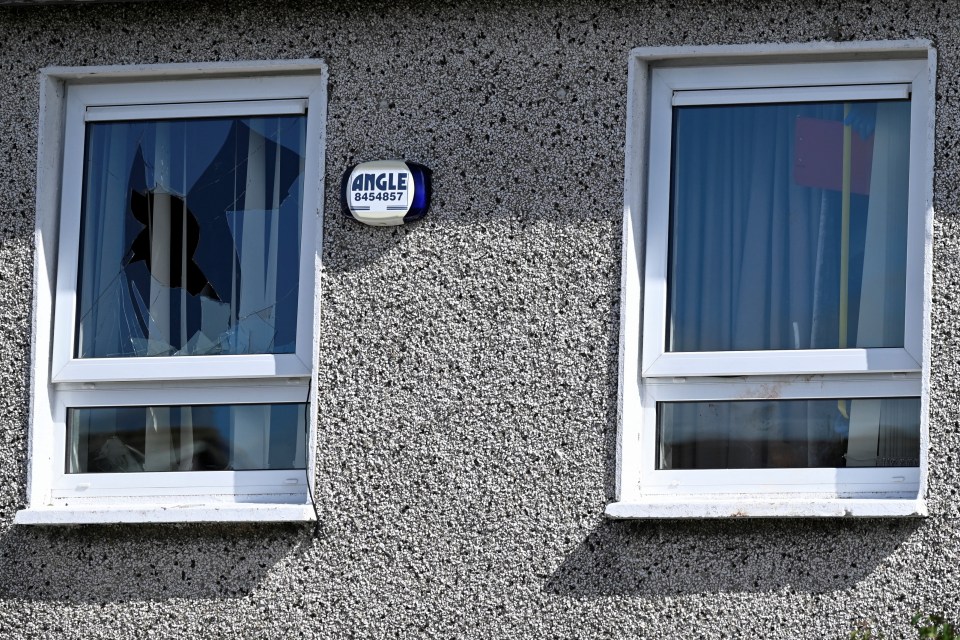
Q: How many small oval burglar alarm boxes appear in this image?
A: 1